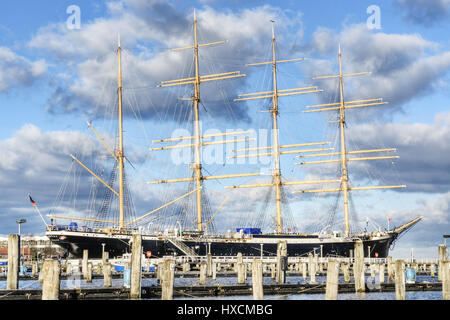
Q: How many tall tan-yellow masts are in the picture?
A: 4